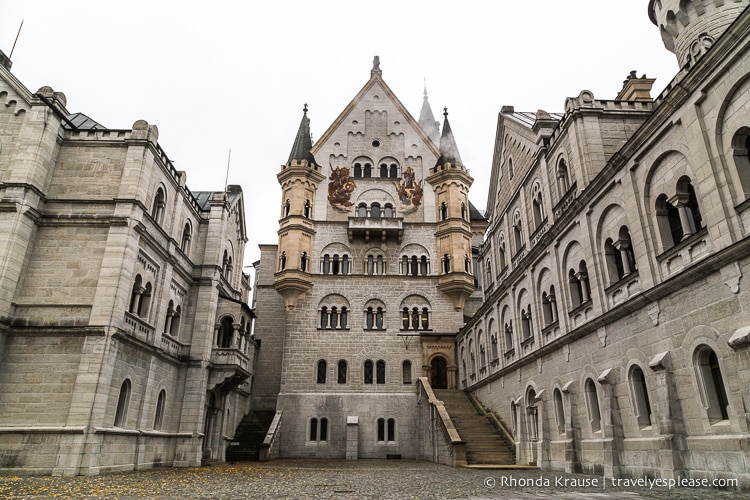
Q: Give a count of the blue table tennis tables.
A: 0